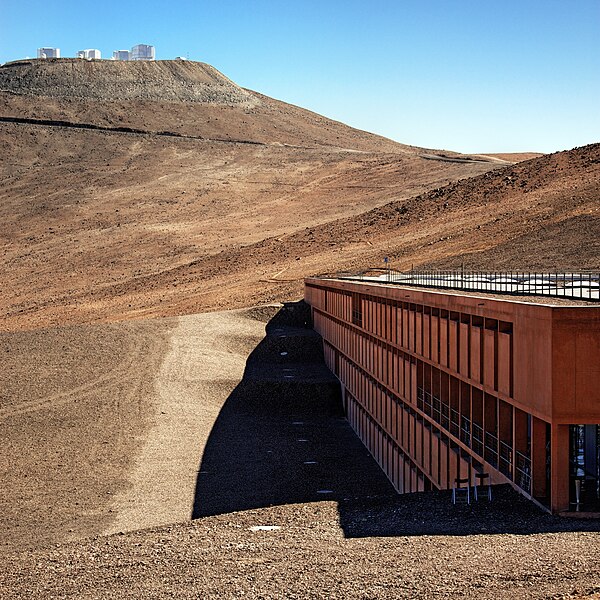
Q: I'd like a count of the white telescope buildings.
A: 4